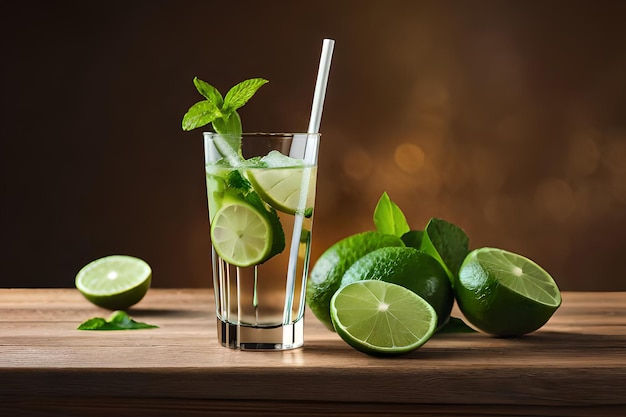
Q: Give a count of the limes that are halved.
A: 3